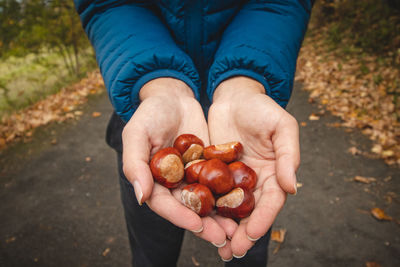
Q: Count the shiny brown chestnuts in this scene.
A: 8